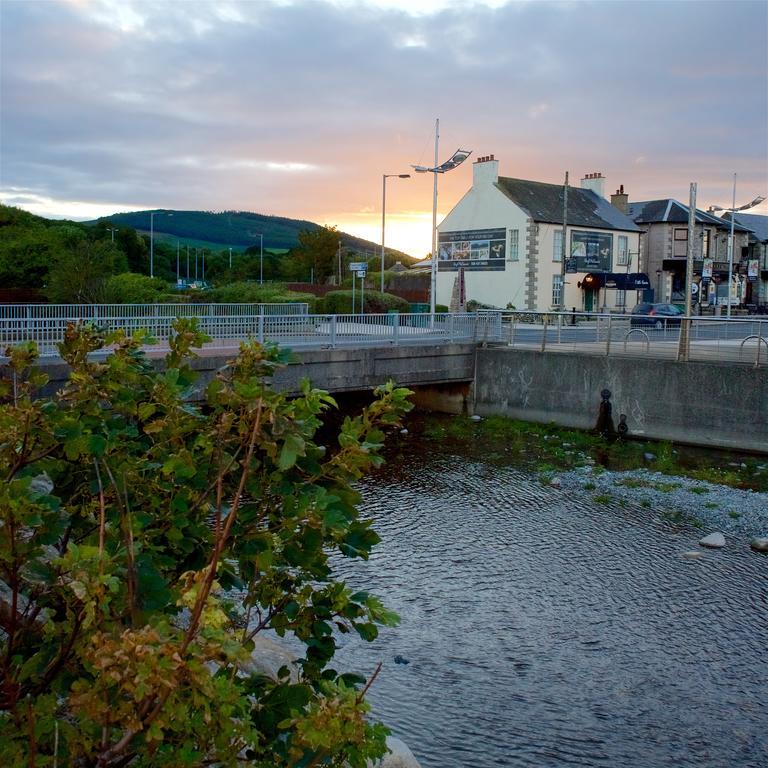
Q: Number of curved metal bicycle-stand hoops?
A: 2